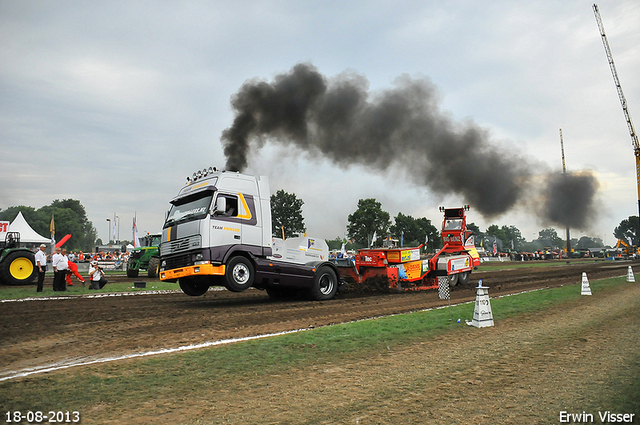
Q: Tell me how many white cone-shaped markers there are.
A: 3